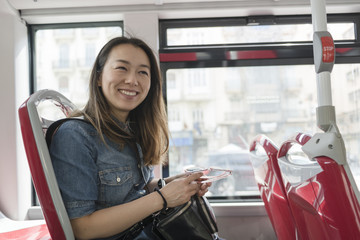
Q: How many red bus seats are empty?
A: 2